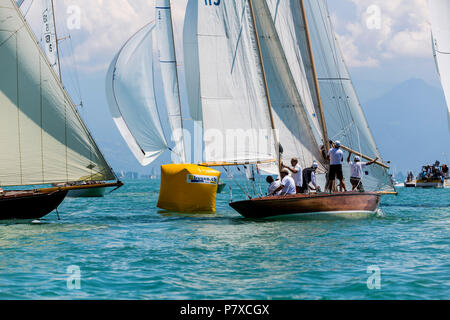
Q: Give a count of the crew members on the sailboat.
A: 6